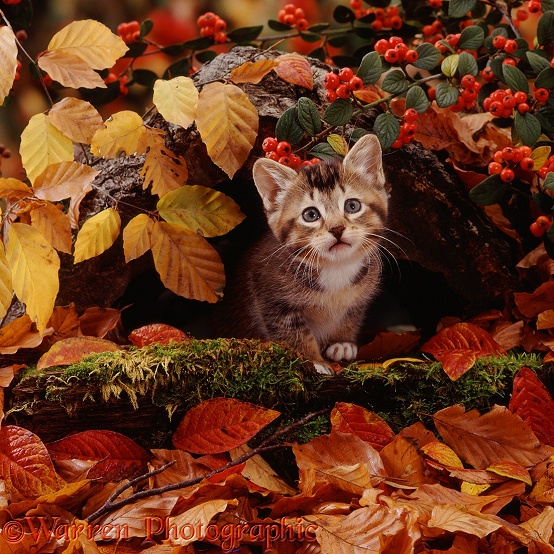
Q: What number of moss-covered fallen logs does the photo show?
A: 1